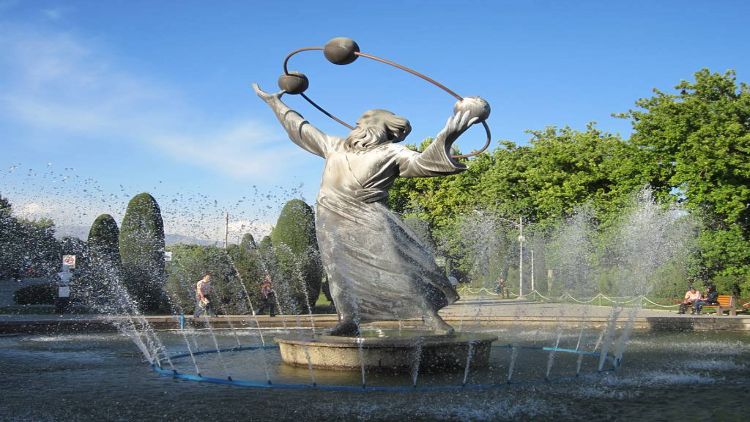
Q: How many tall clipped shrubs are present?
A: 3